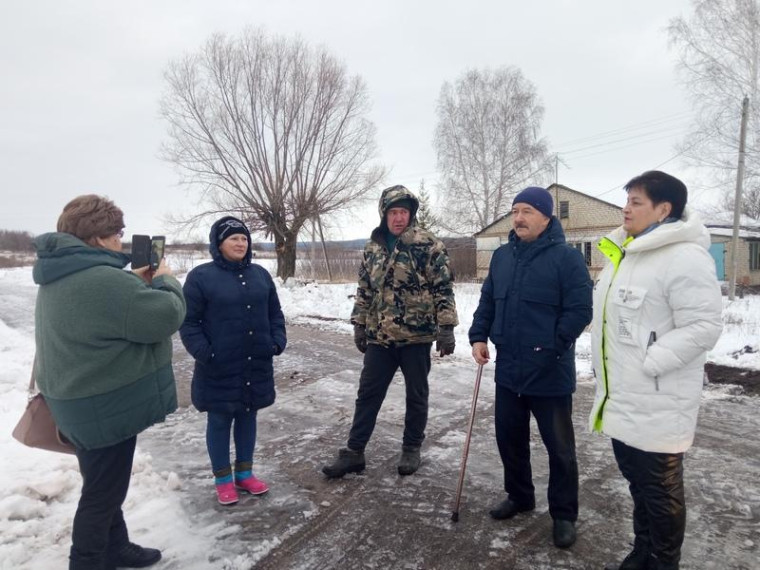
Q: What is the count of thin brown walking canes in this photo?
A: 1